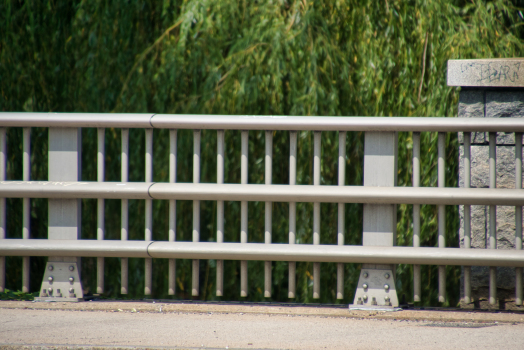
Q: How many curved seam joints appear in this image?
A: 3